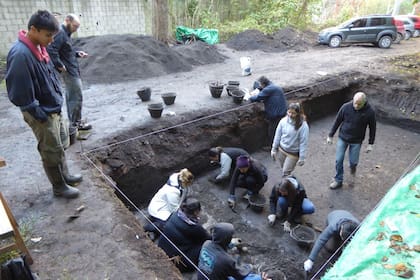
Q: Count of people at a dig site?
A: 12